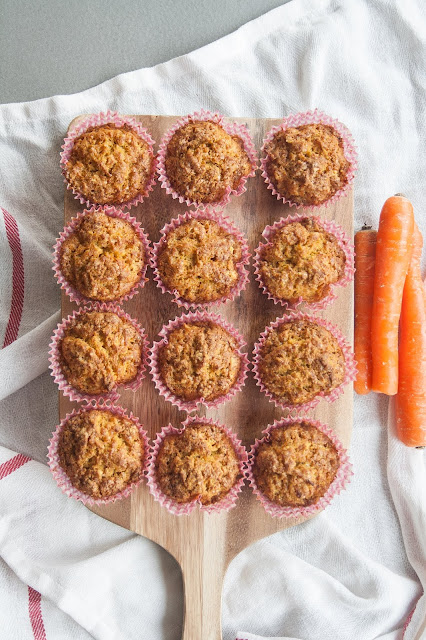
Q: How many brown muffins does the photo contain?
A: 12